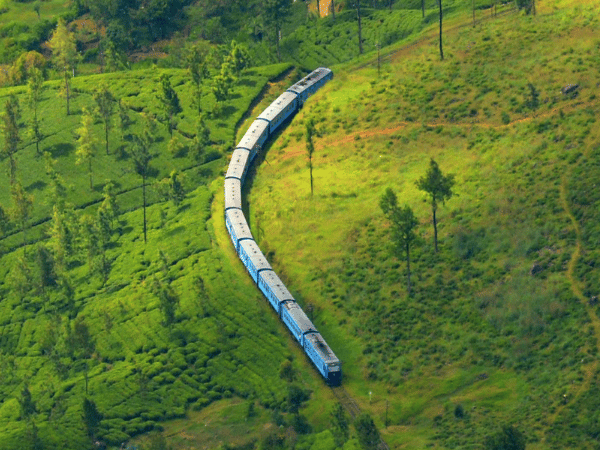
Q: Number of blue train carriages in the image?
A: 10